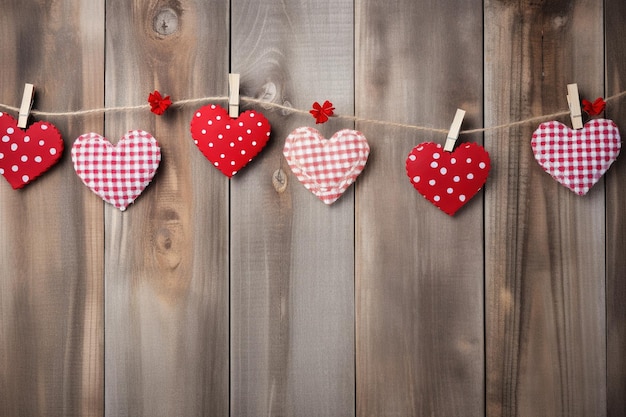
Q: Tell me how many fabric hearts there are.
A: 6